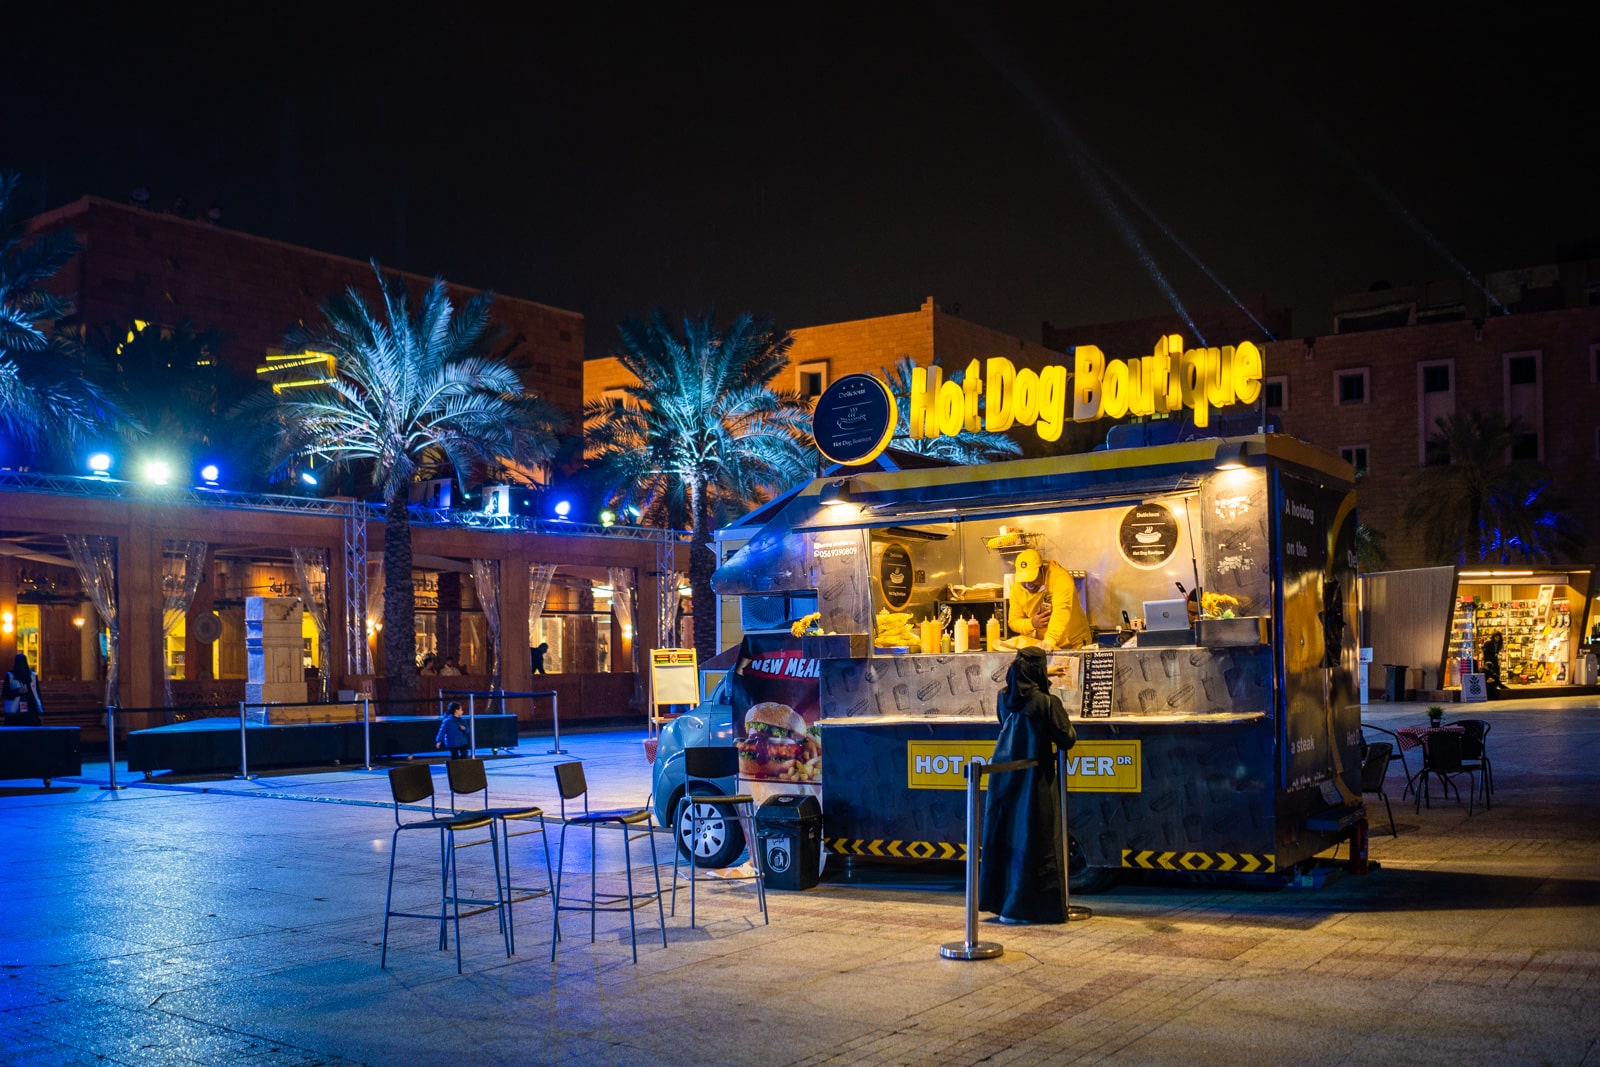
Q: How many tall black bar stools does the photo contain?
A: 4